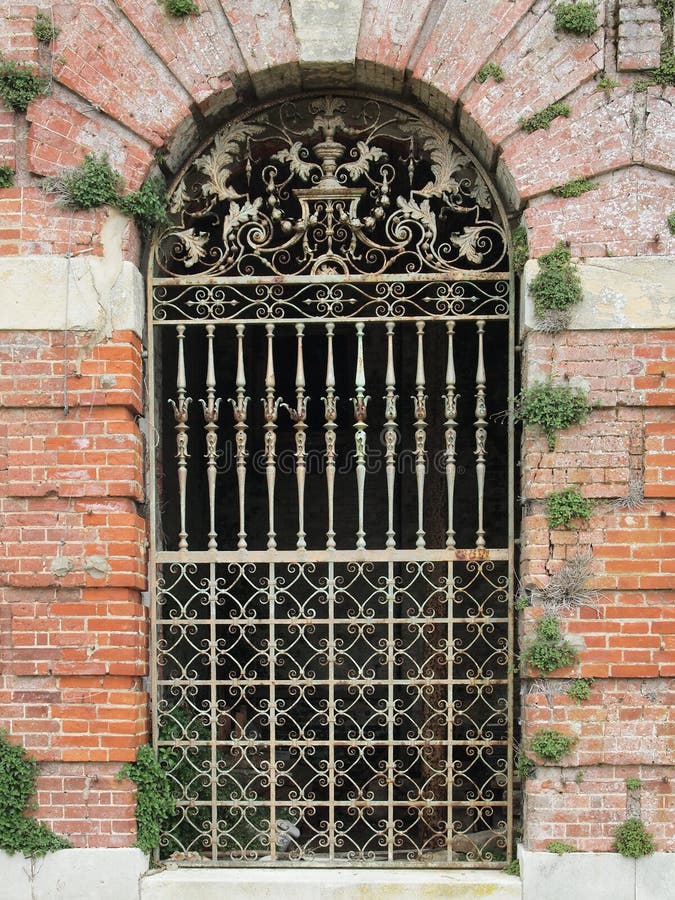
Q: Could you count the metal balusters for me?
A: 11